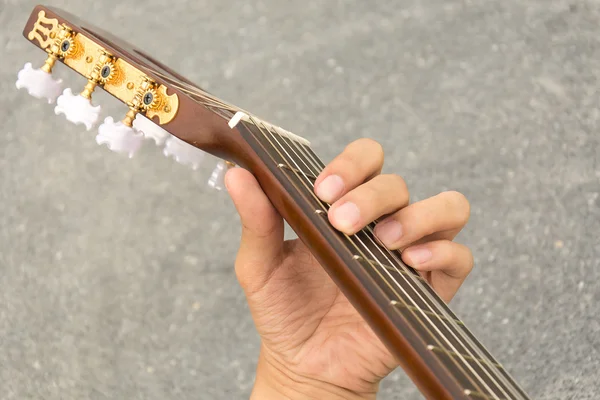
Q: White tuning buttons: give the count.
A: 6